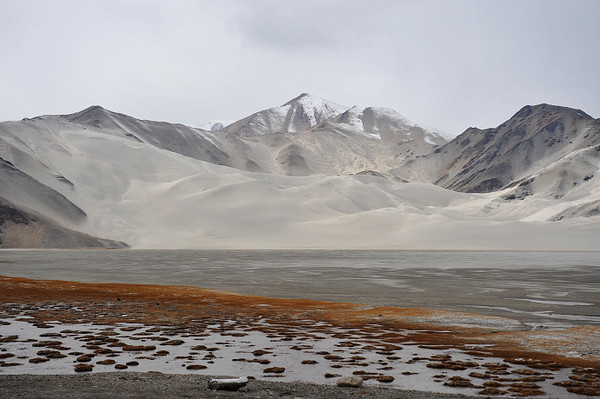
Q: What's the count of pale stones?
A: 2